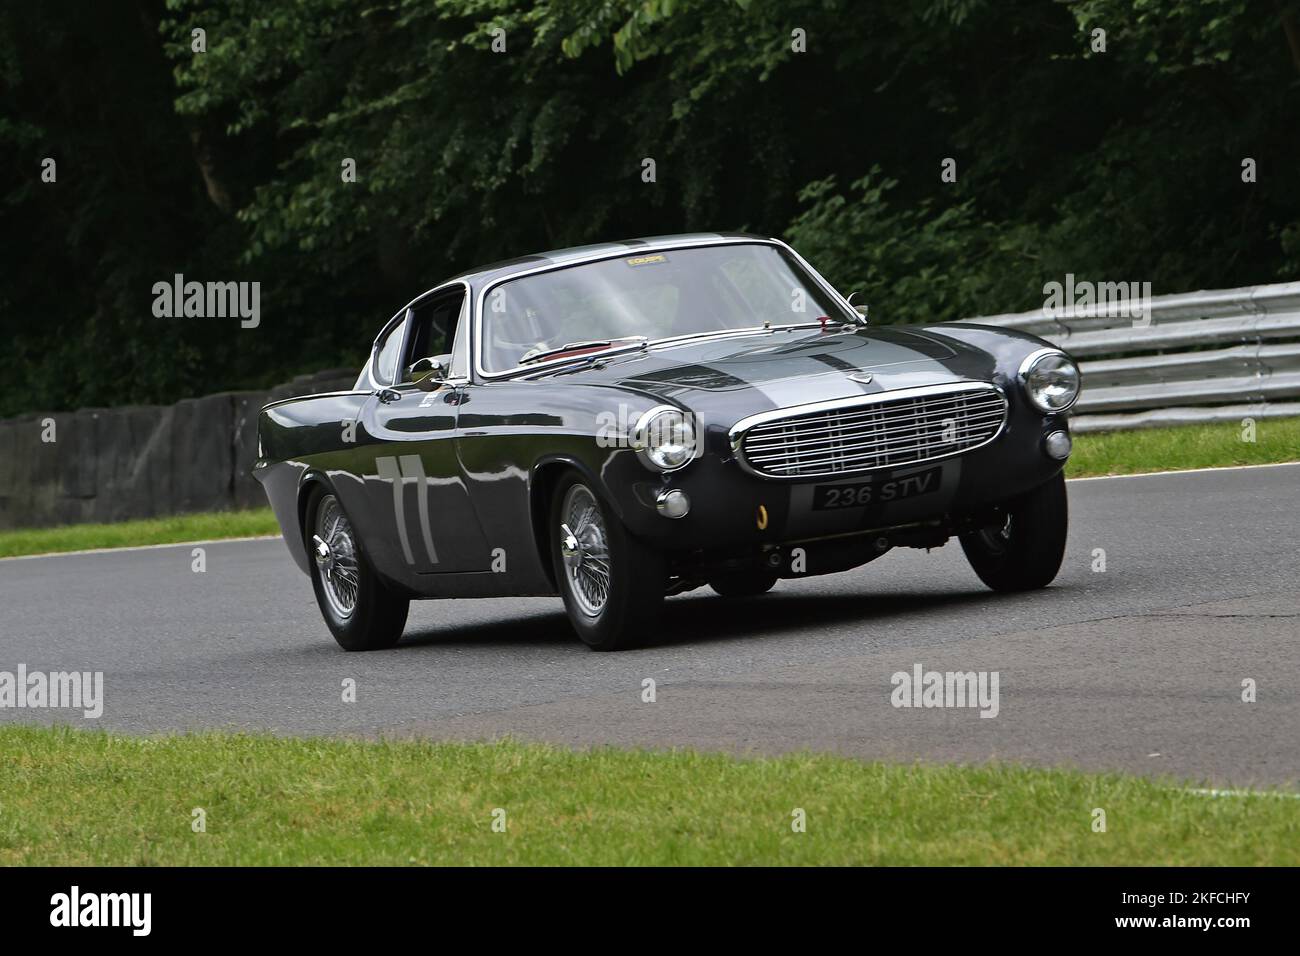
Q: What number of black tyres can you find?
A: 4